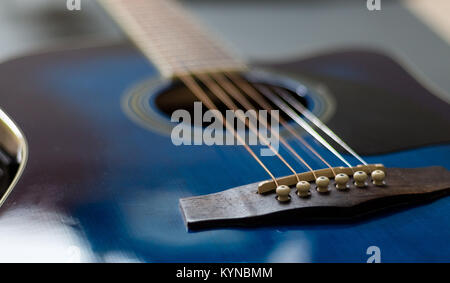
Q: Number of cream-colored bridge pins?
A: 6